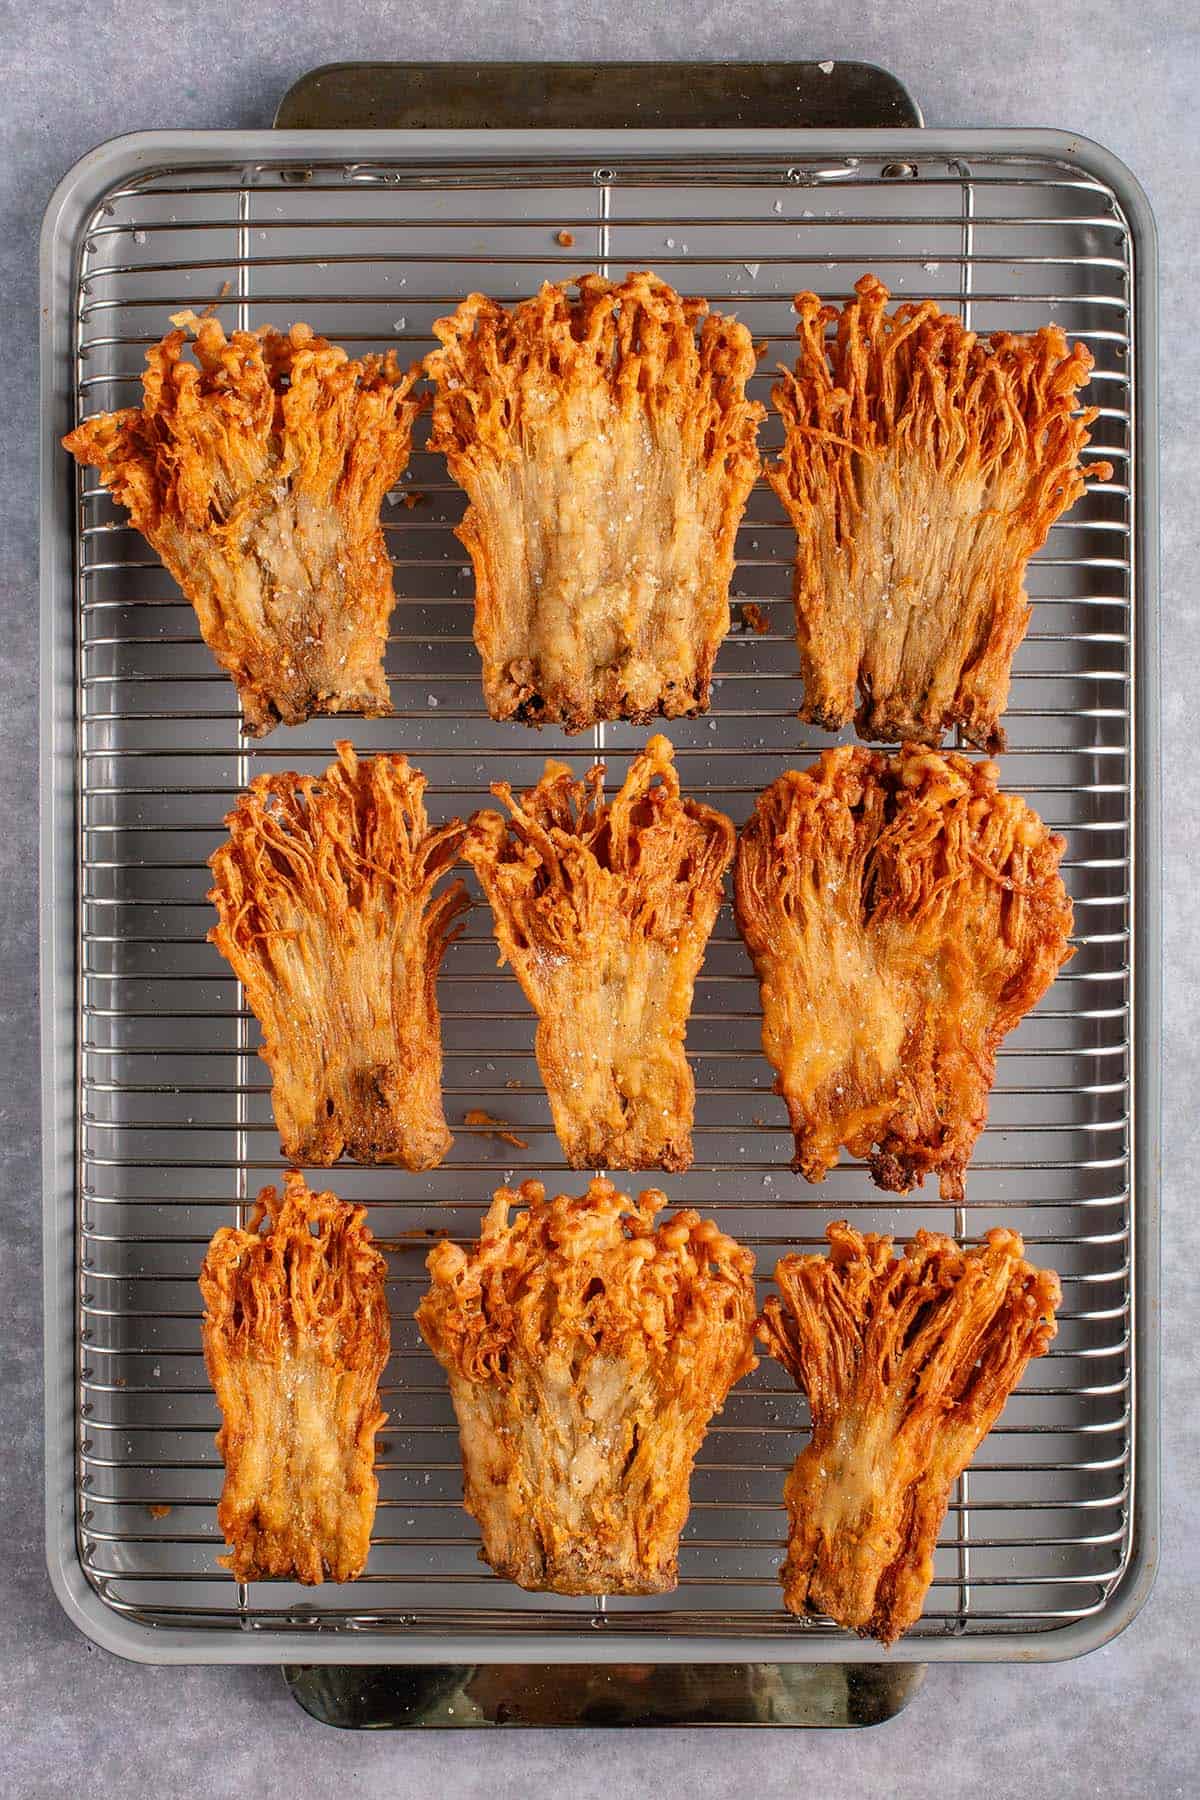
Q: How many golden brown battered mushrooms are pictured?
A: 9